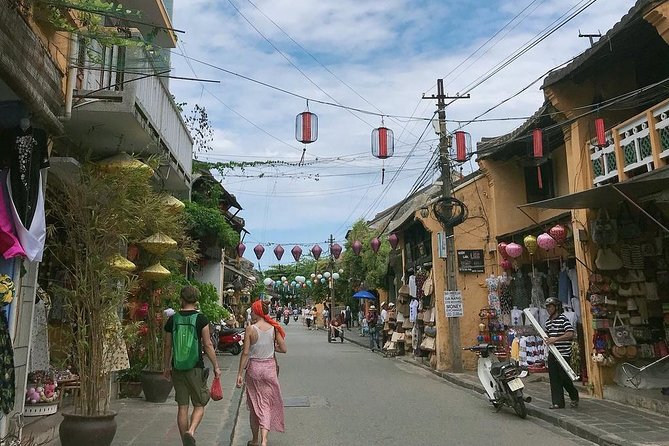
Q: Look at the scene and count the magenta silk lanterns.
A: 9